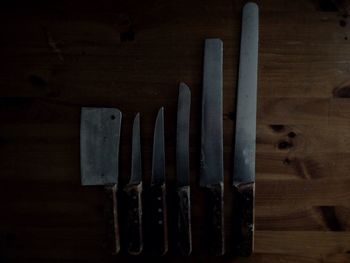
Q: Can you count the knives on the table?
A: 6